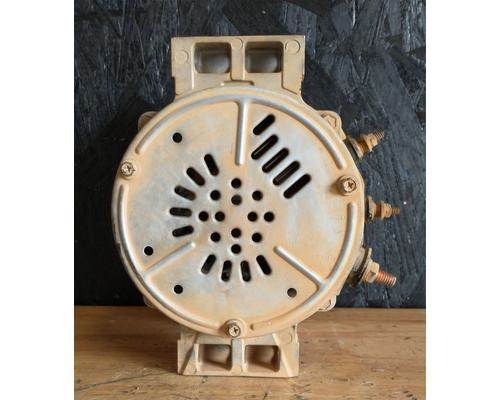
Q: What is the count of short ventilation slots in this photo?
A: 9